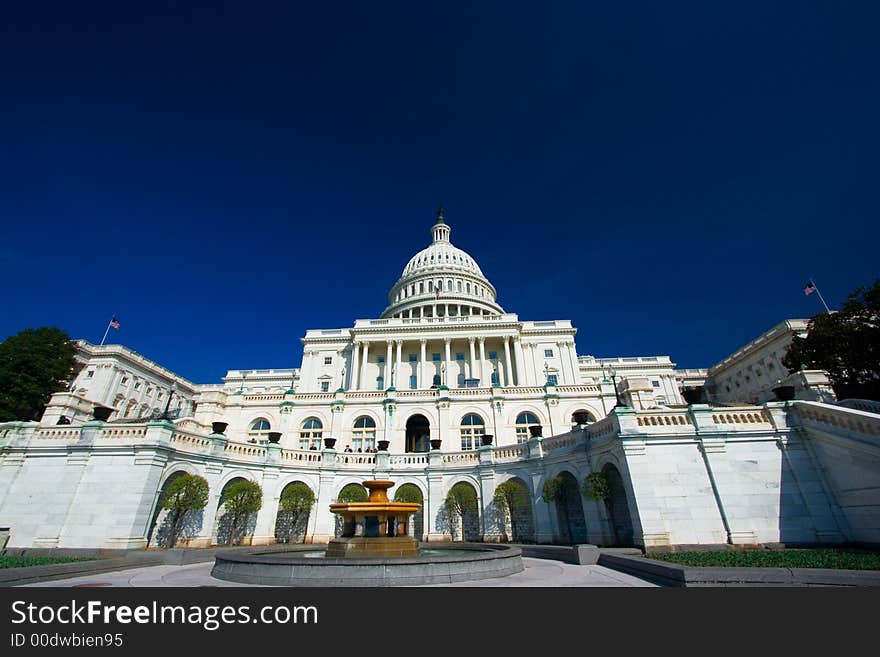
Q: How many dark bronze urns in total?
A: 11